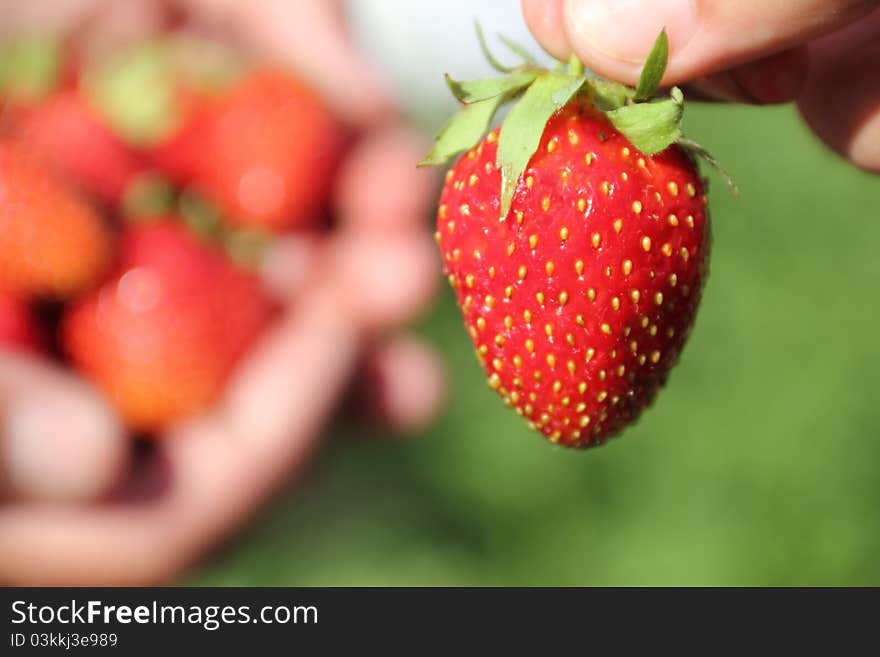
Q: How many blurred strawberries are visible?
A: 5